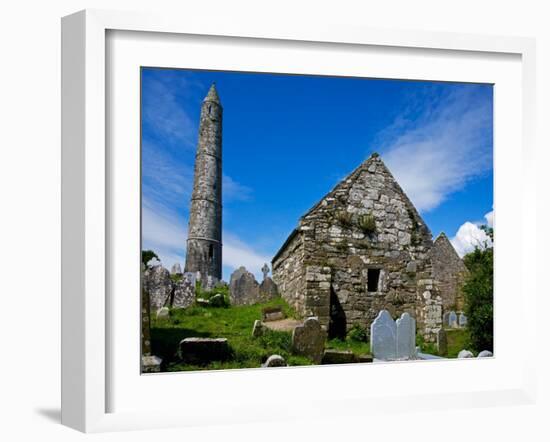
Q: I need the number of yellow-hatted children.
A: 0